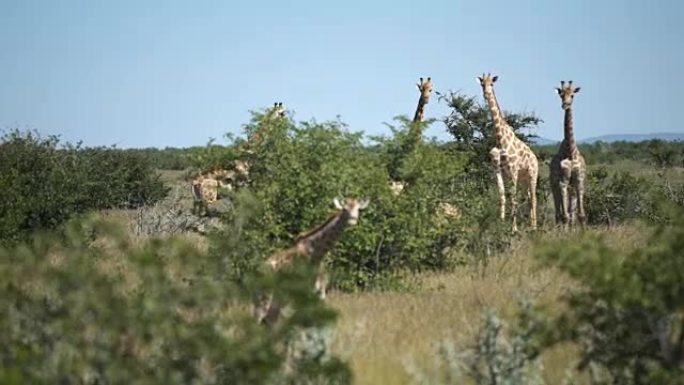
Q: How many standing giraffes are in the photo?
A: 5